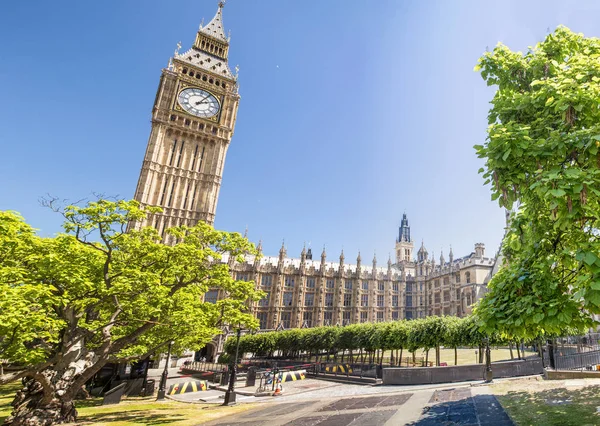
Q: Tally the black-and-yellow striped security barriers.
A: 3